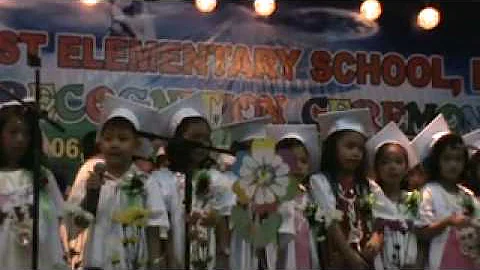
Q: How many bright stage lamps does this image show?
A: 5